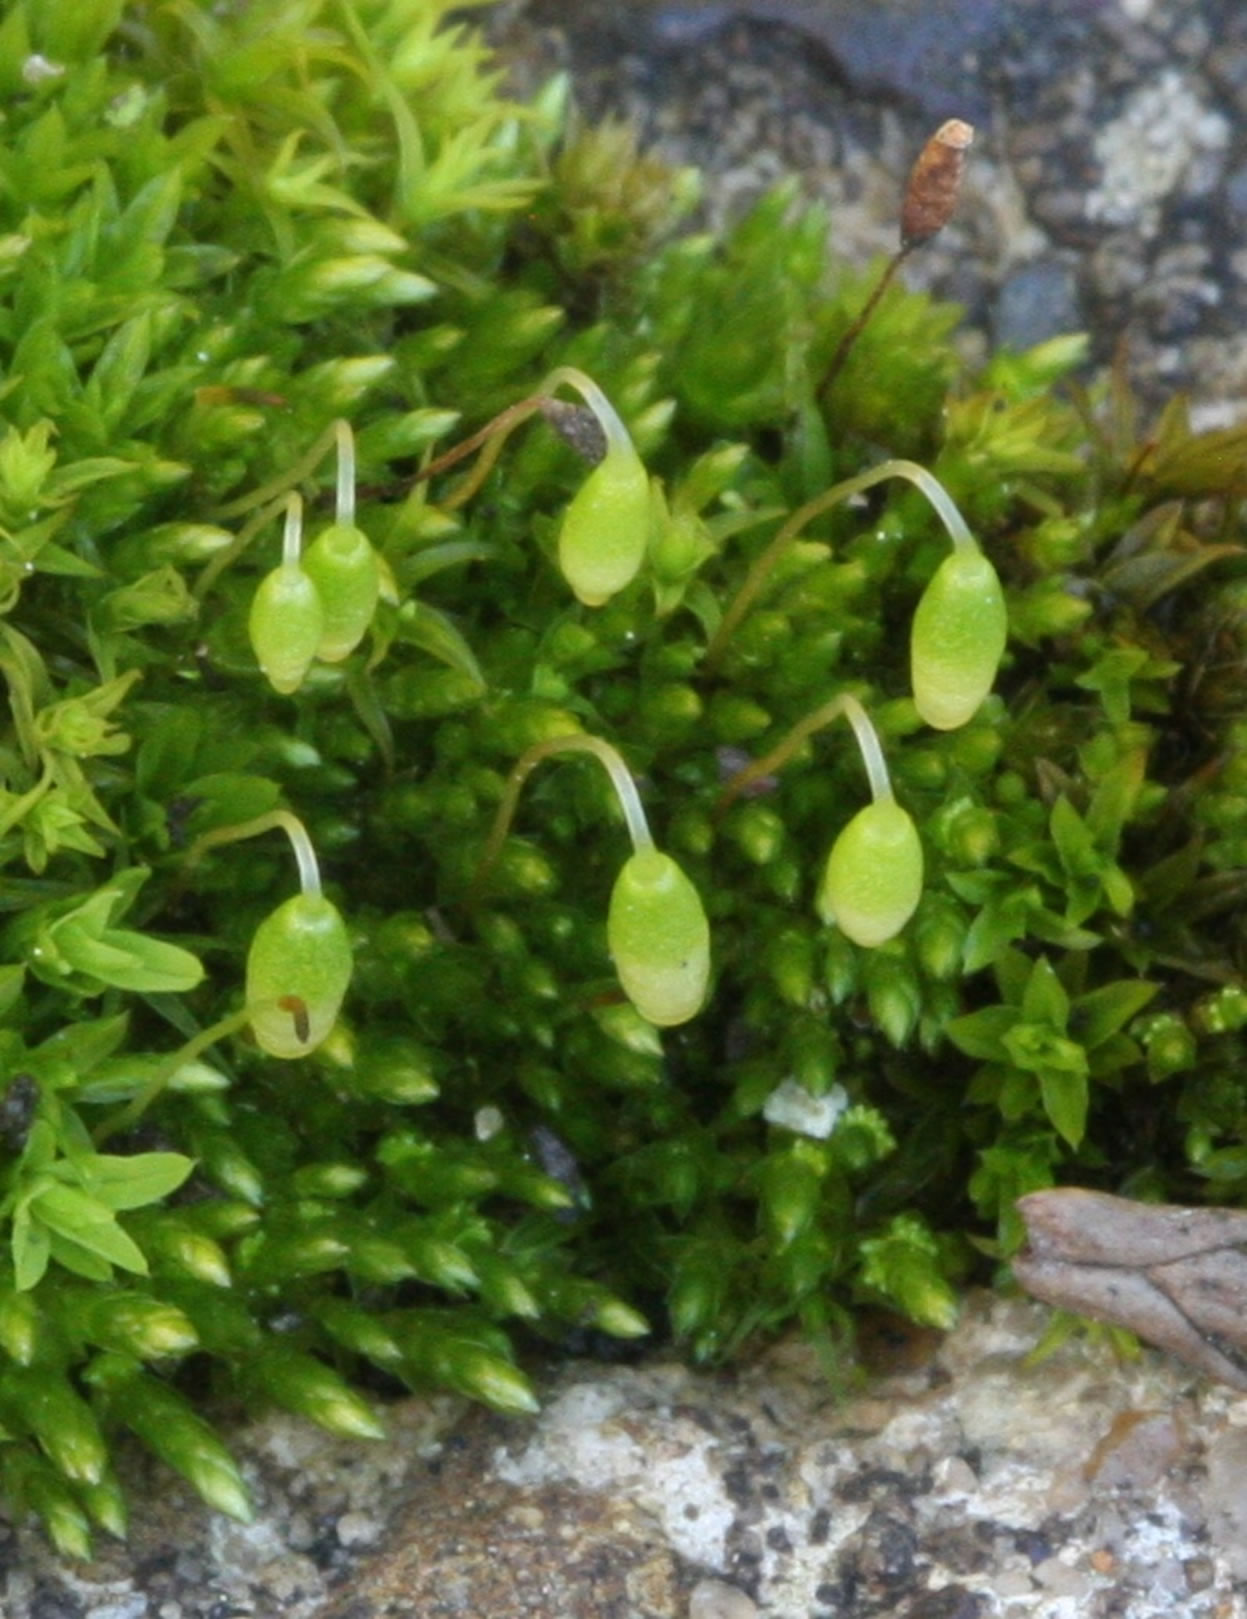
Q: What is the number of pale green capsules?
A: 7